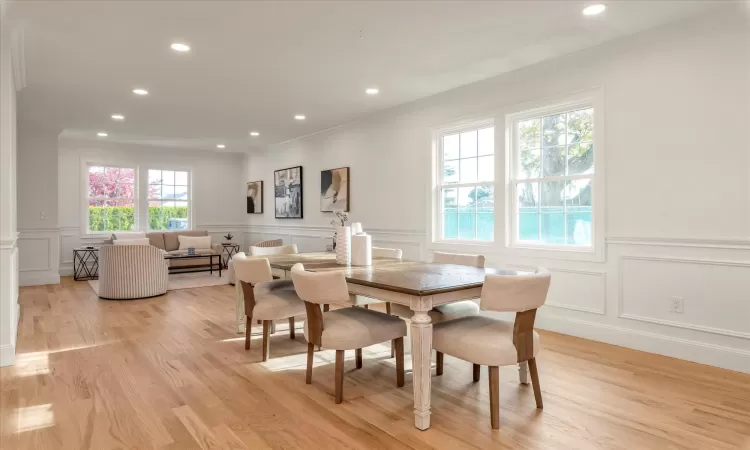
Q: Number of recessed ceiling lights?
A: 9